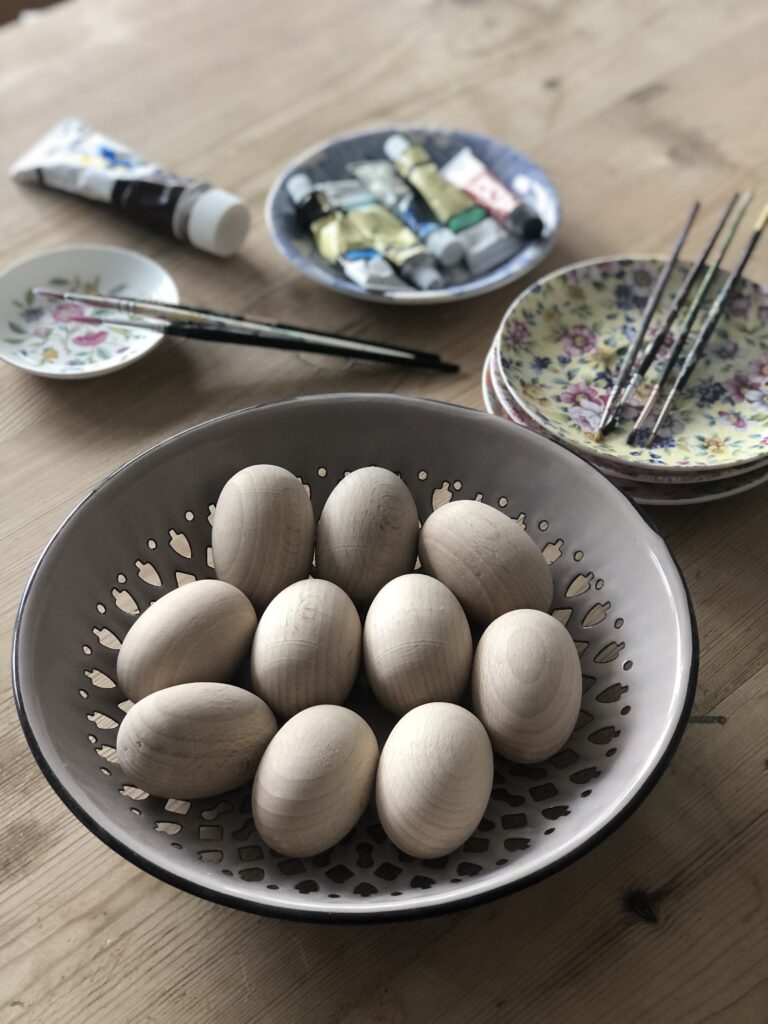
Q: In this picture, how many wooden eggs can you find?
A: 10